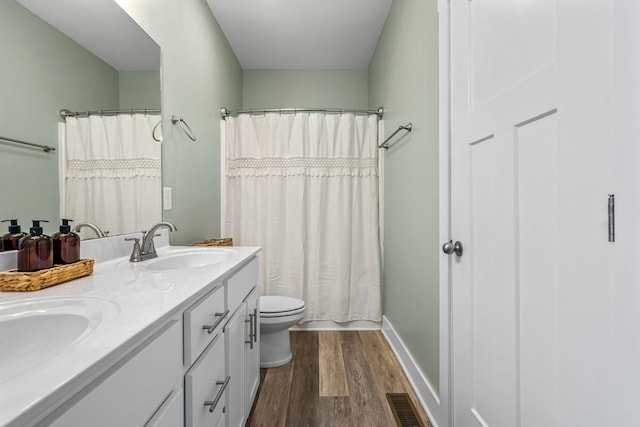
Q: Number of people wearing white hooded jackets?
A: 0